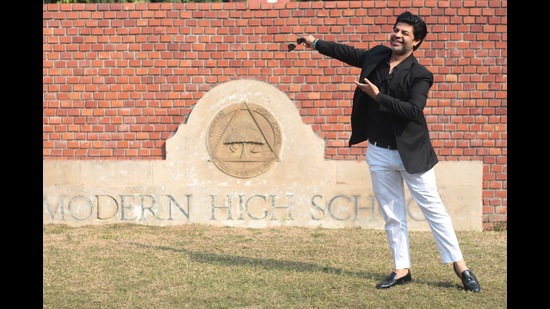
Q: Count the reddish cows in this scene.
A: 0